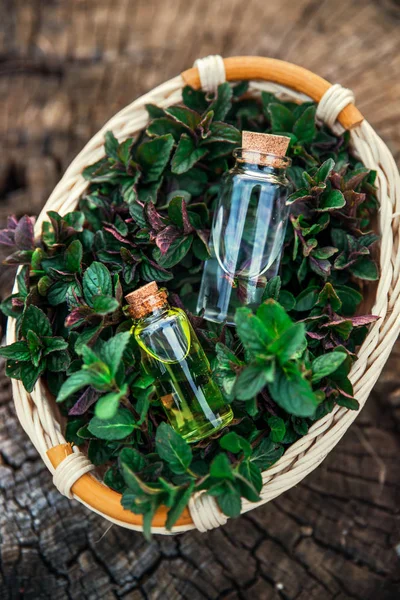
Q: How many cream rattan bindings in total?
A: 4